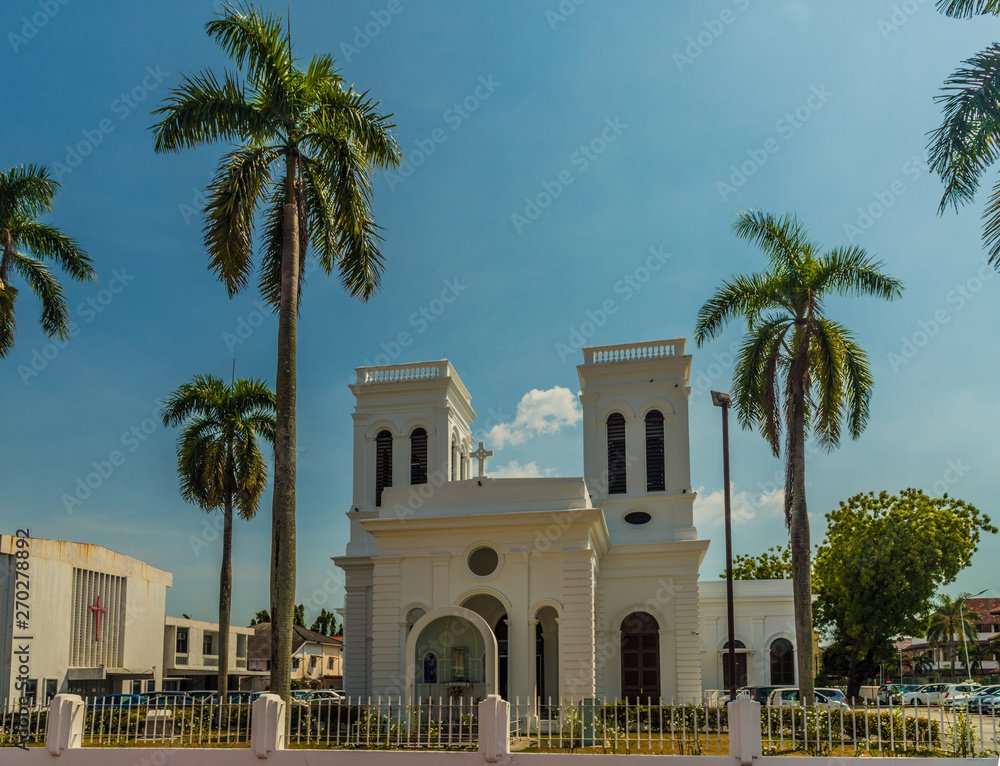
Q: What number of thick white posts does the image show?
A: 4